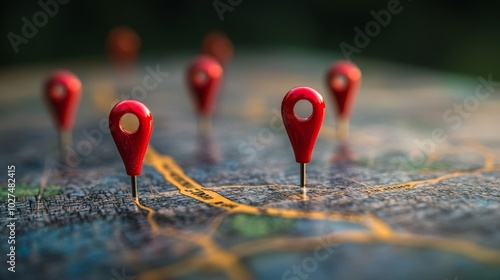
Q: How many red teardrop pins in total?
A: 7